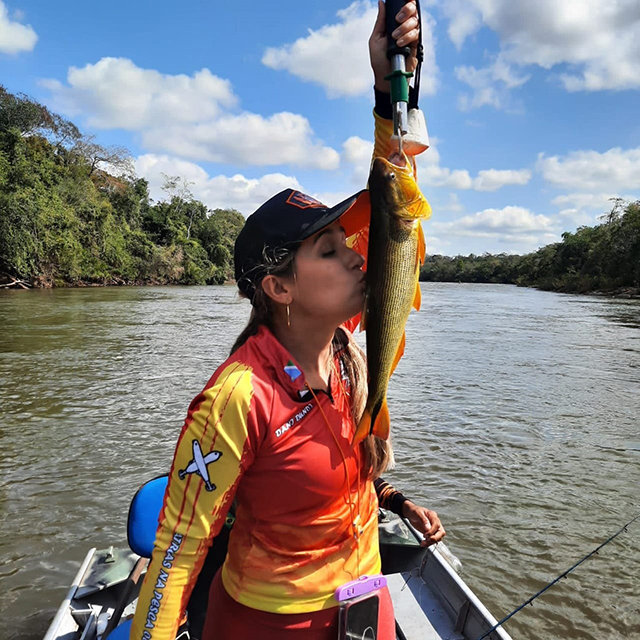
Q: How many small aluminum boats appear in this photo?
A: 1